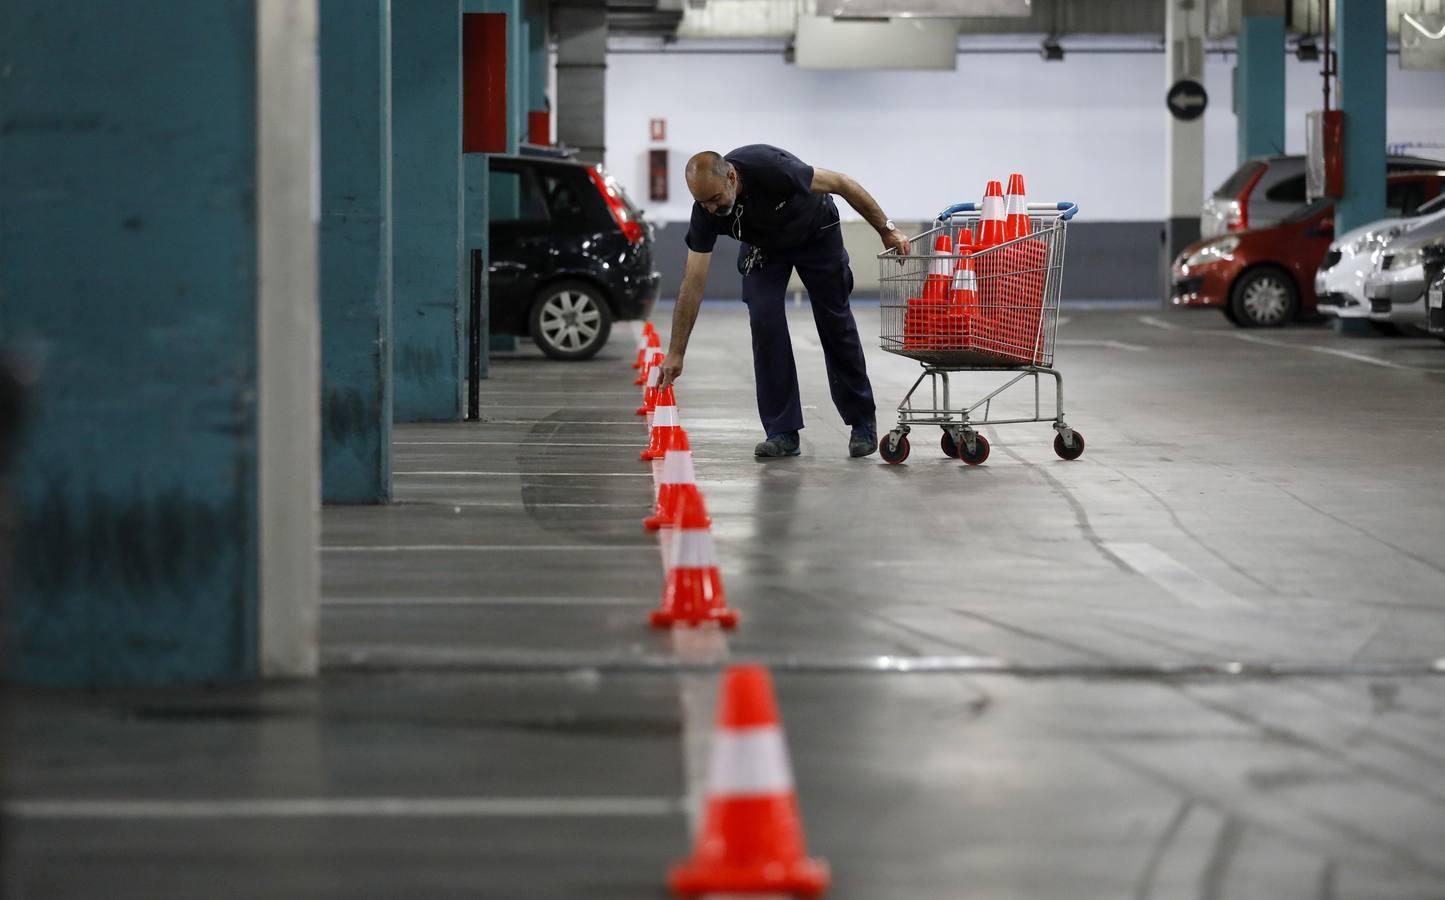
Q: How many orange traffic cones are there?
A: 12